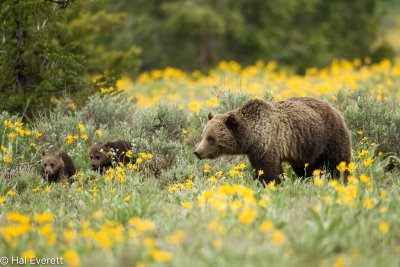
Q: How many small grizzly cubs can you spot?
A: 2